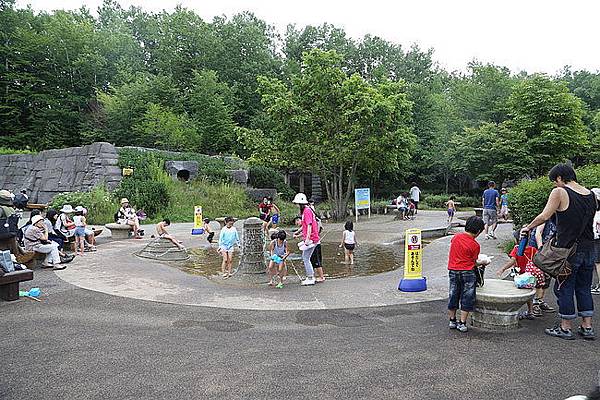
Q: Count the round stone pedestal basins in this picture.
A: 1